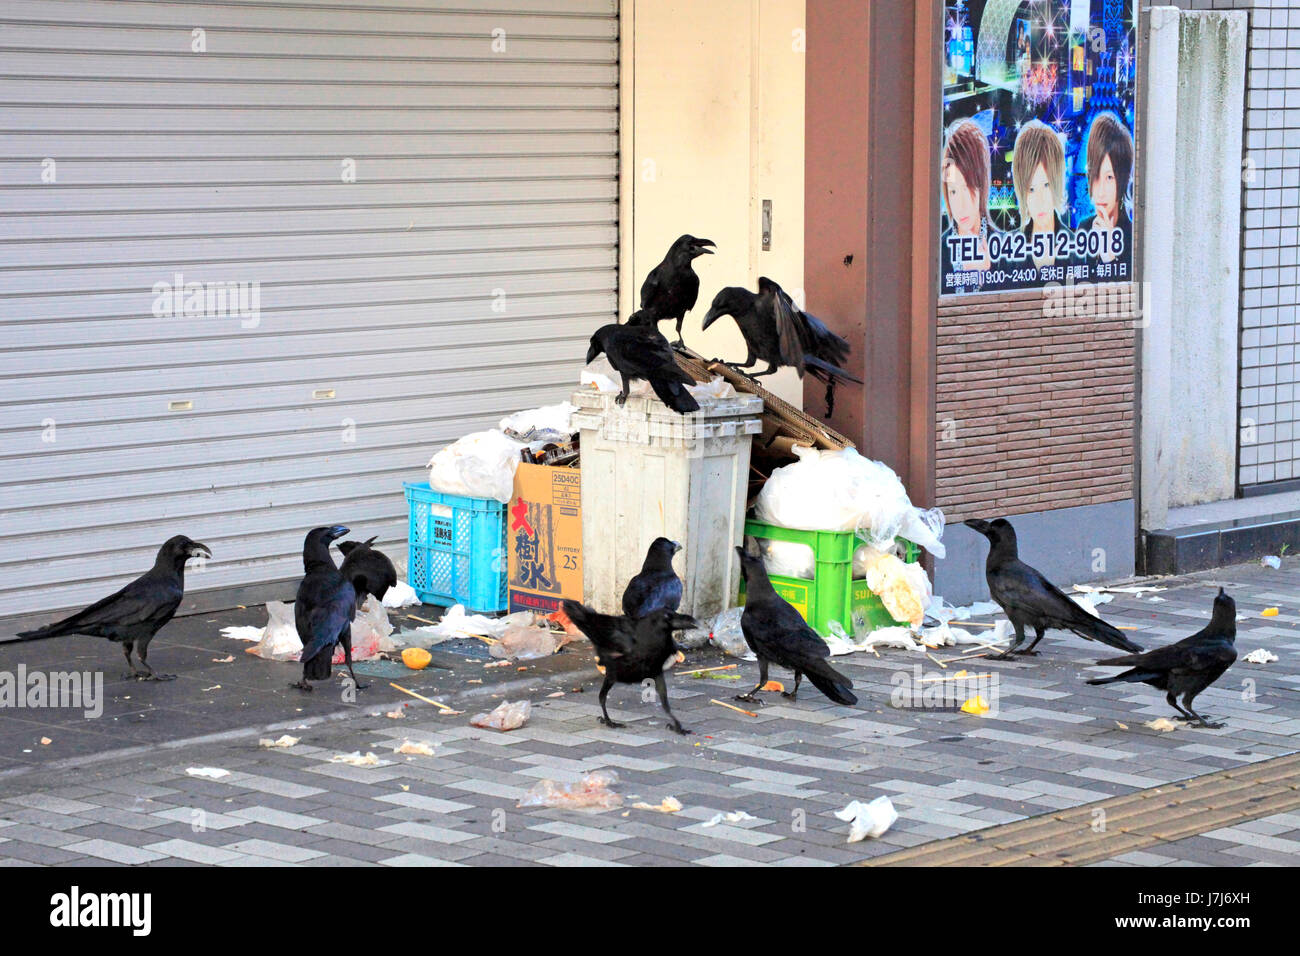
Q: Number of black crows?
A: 11